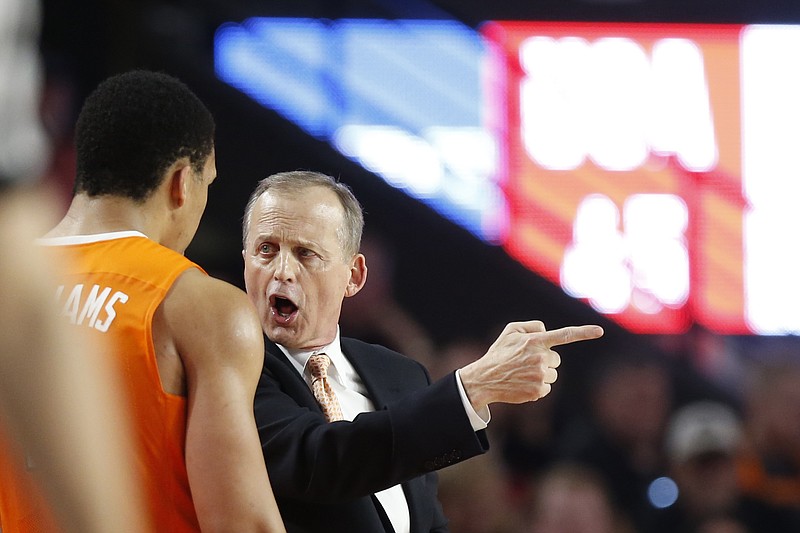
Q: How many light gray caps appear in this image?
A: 1